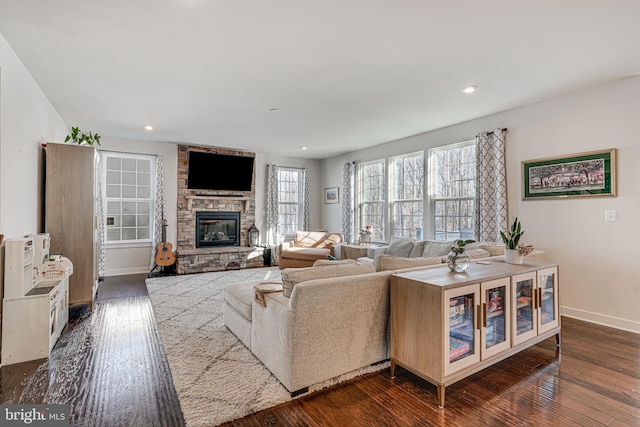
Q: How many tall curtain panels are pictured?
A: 6